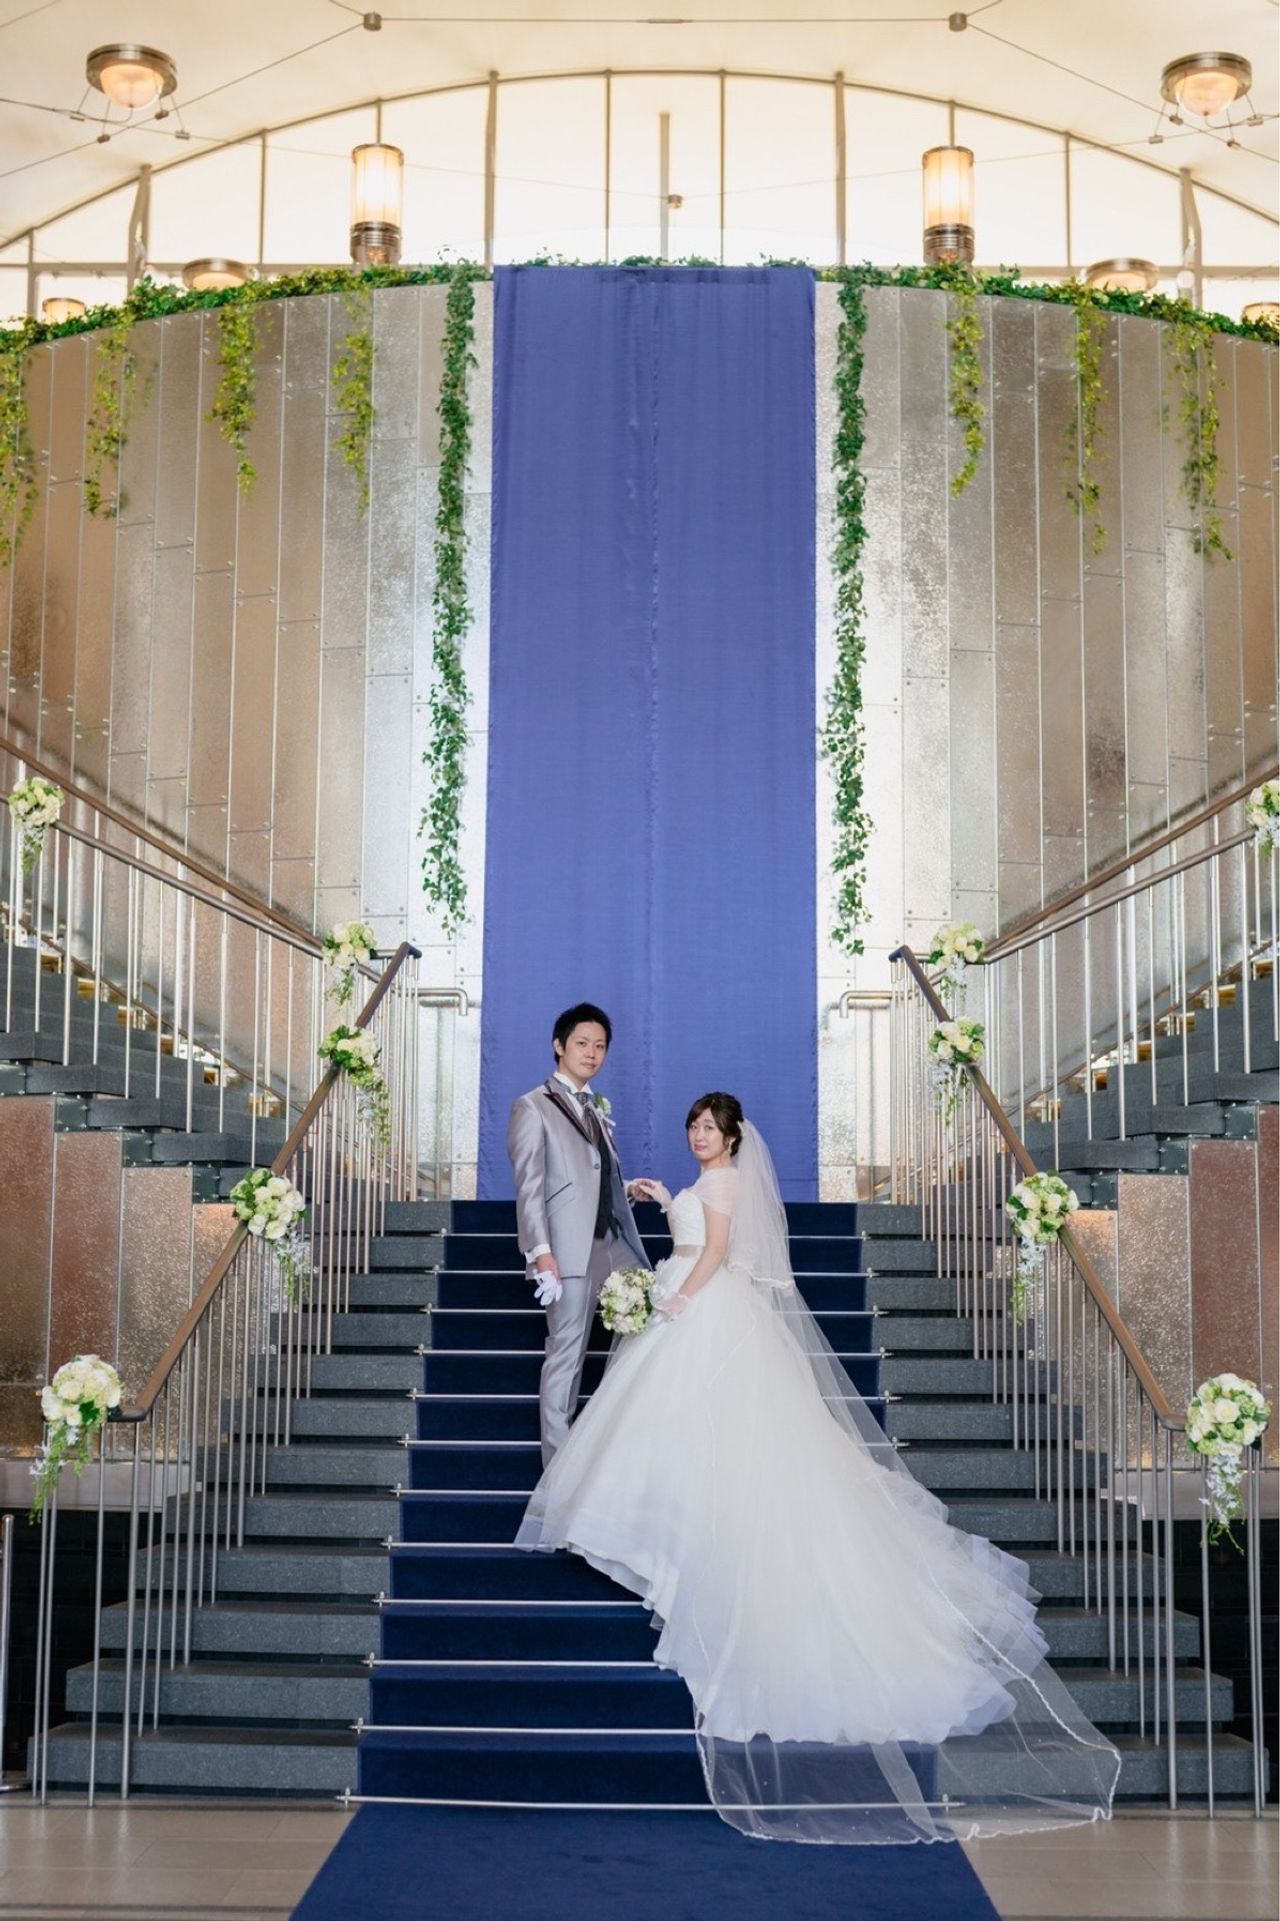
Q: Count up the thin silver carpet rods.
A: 12